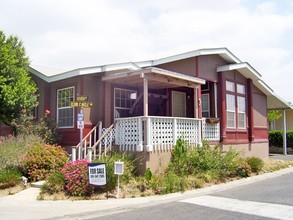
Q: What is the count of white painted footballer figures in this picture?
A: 0